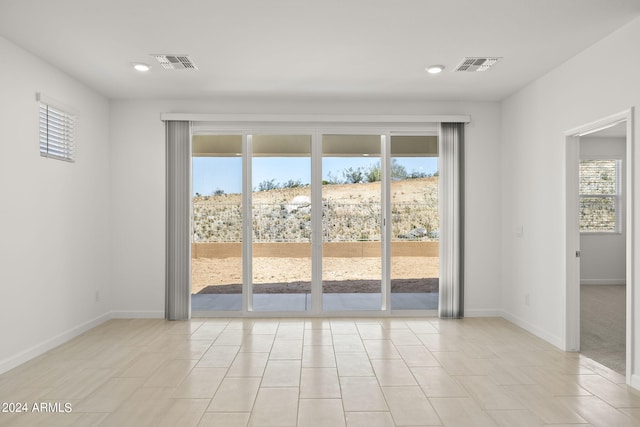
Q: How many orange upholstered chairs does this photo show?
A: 0